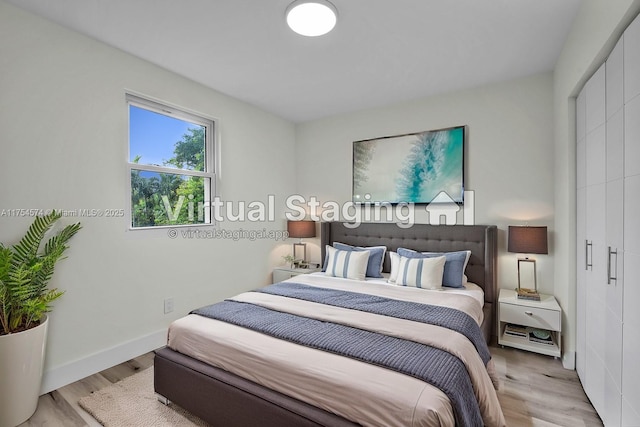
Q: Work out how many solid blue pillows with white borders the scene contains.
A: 2